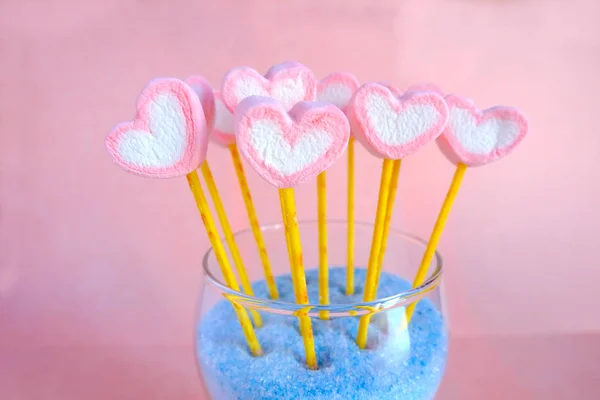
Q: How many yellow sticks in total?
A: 9